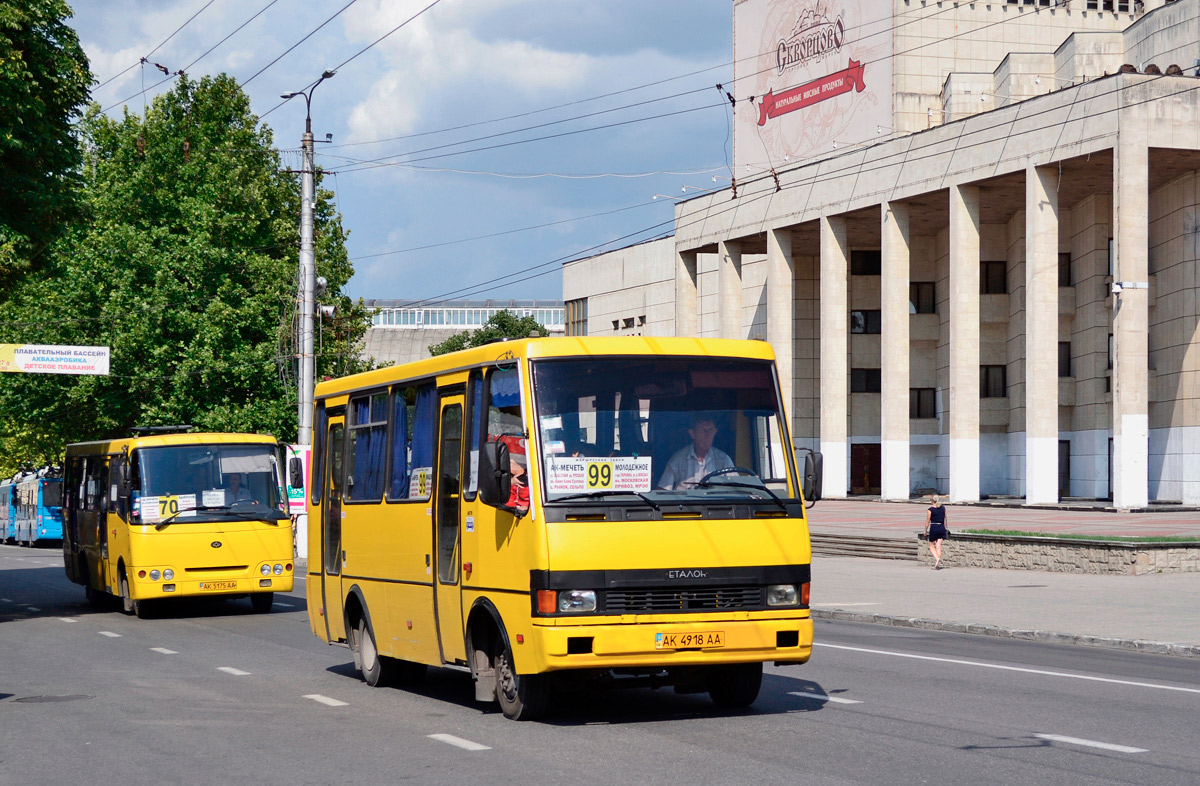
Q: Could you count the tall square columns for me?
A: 8